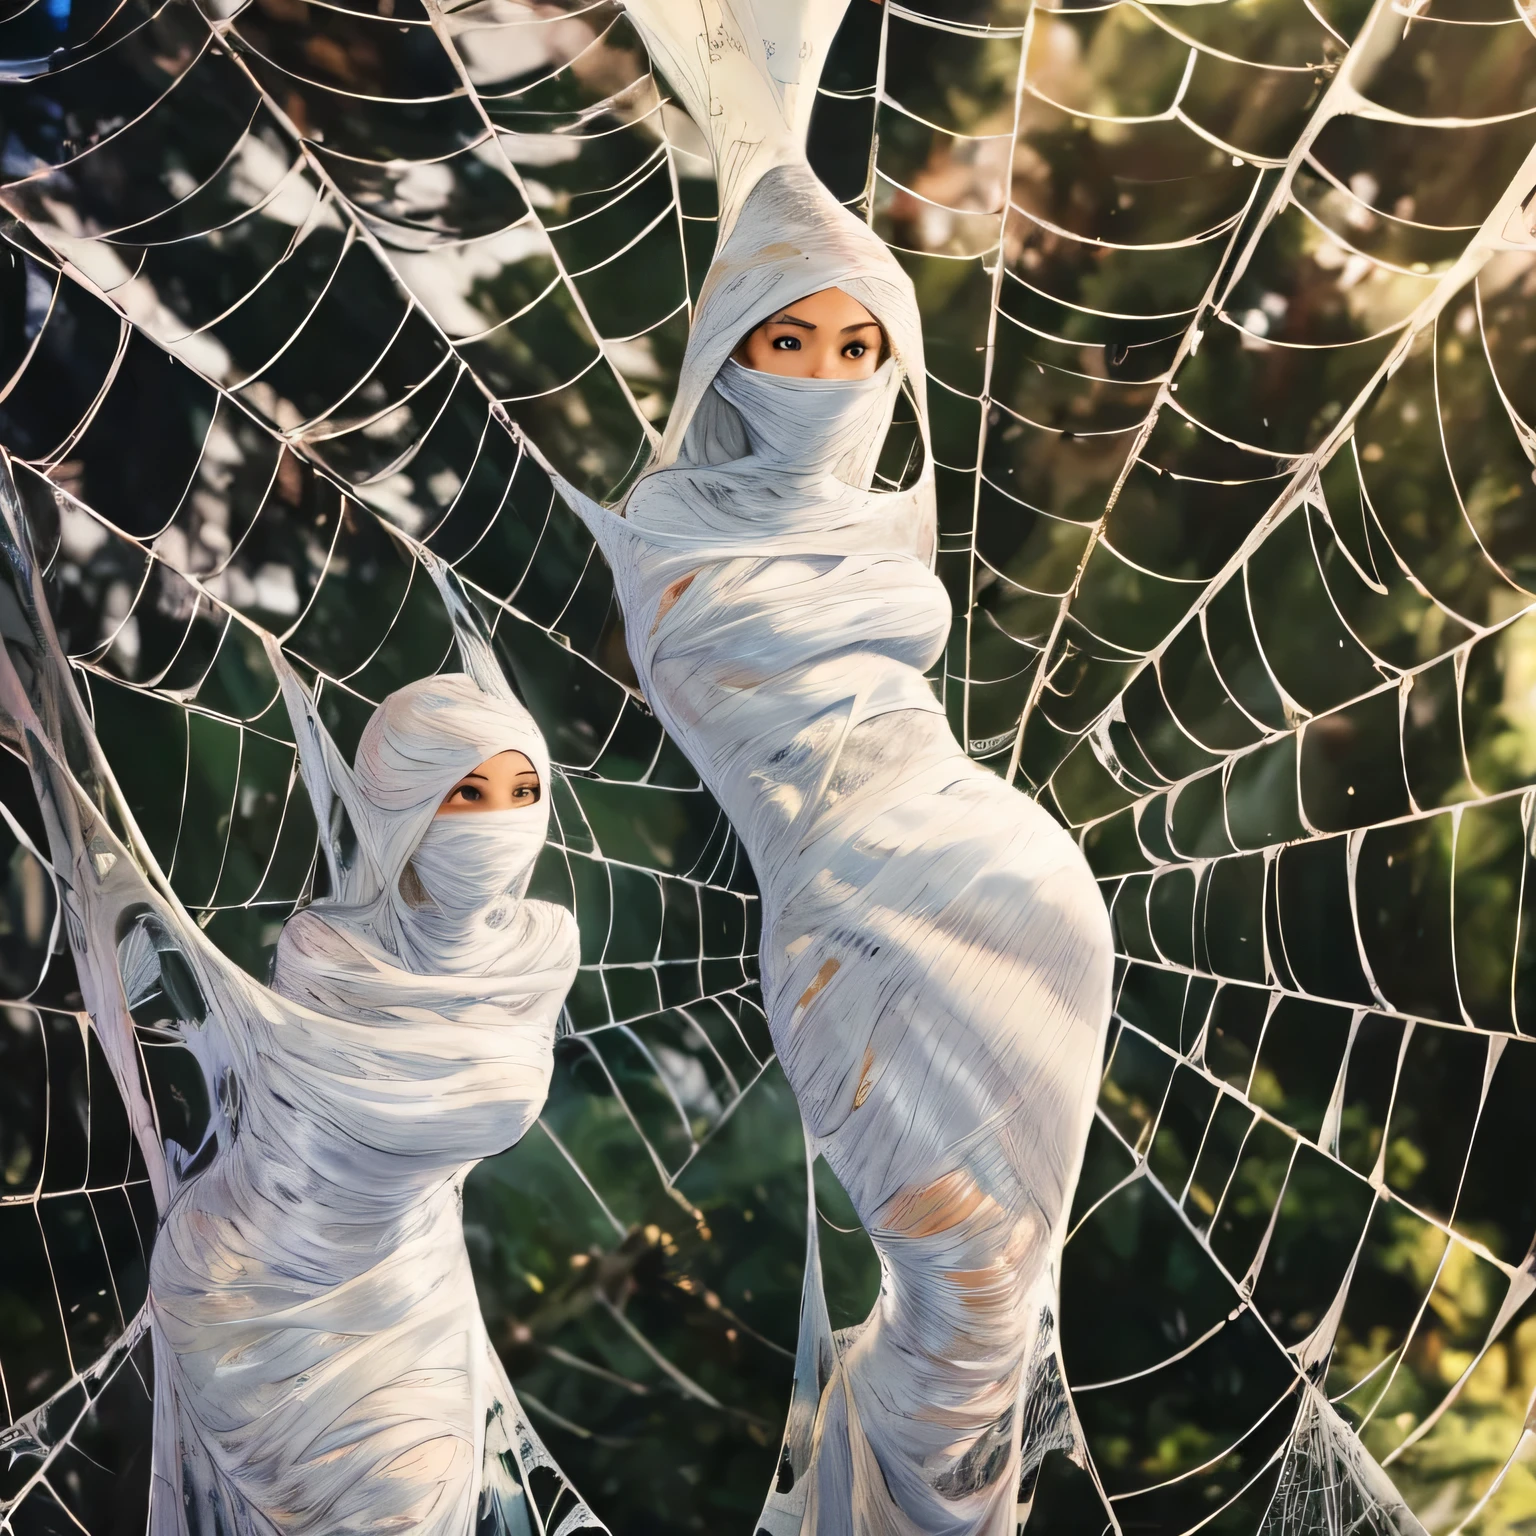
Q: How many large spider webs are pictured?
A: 1